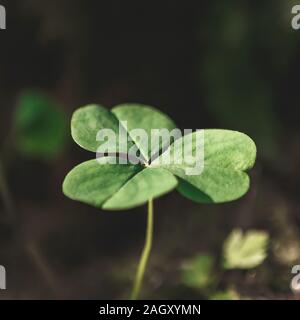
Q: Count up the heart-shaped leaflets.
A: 3